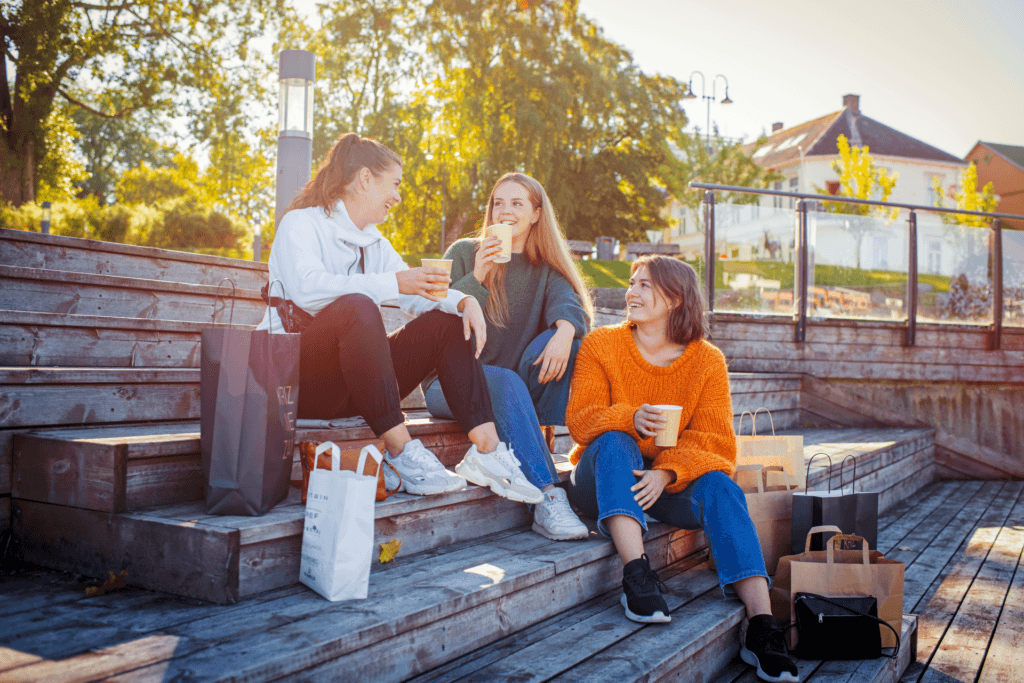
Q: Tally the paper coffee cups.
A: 3